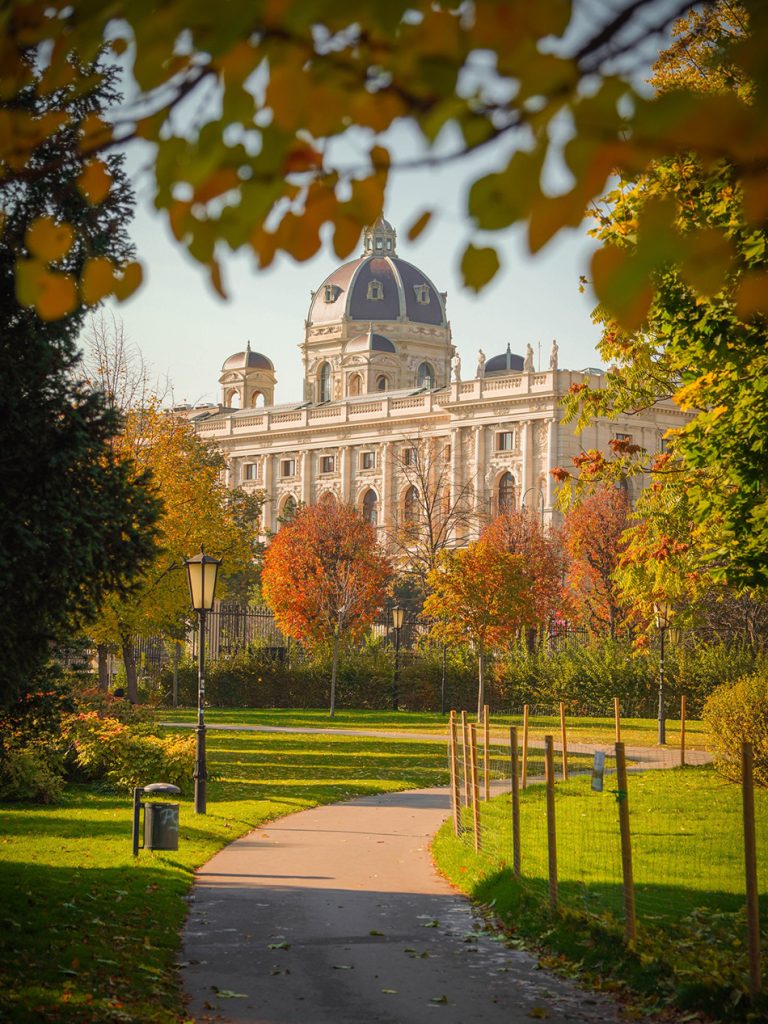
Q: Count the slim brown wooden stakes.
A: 12